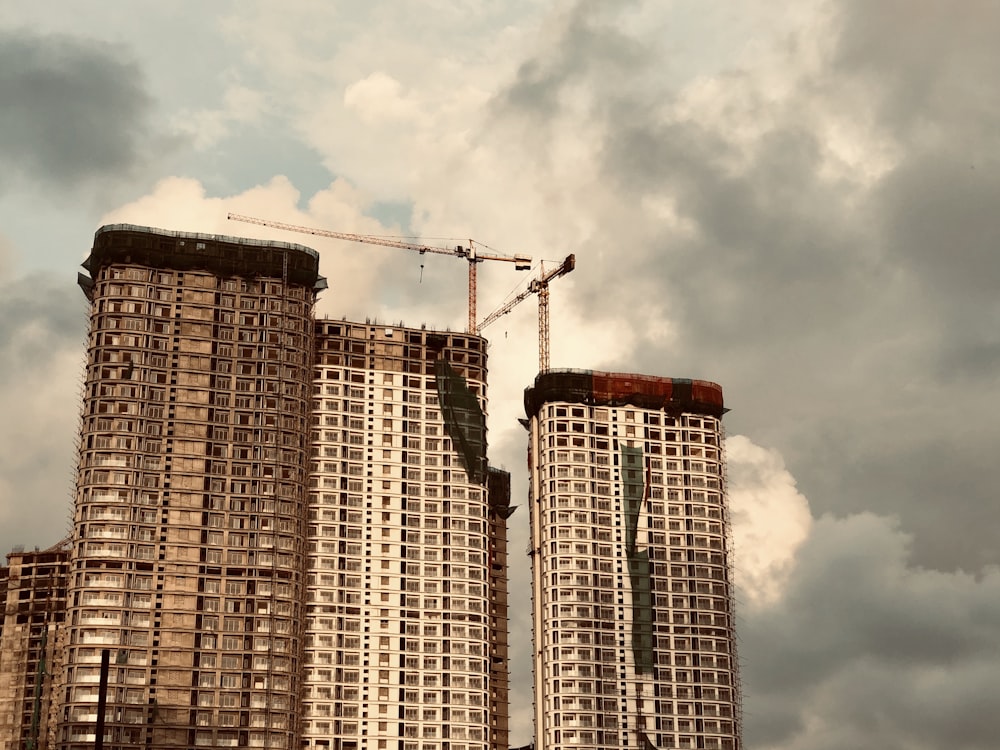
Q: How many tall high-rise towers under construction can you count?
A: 3